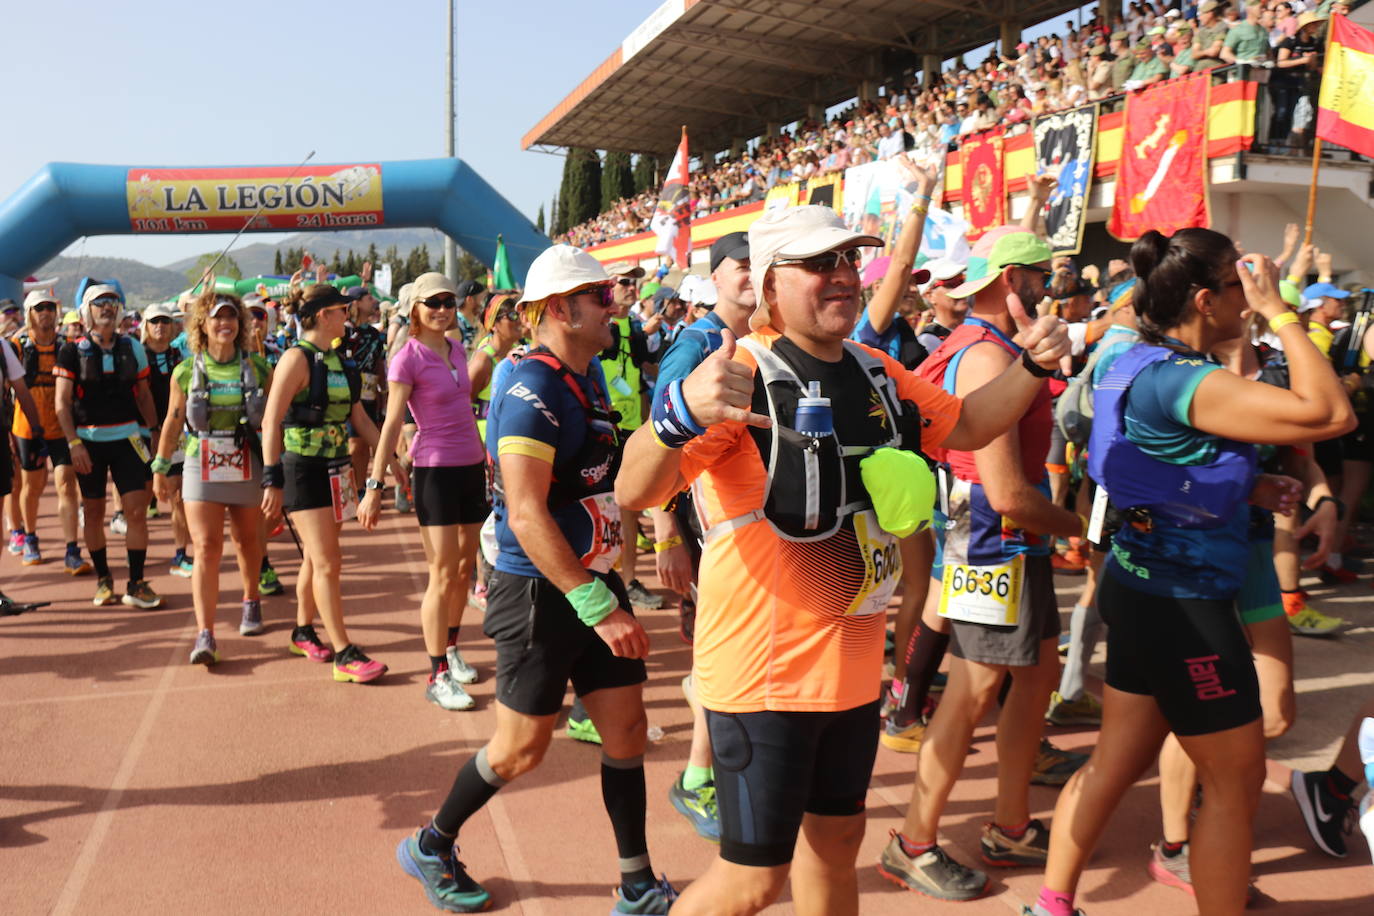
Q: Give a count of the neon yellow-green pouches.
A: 1